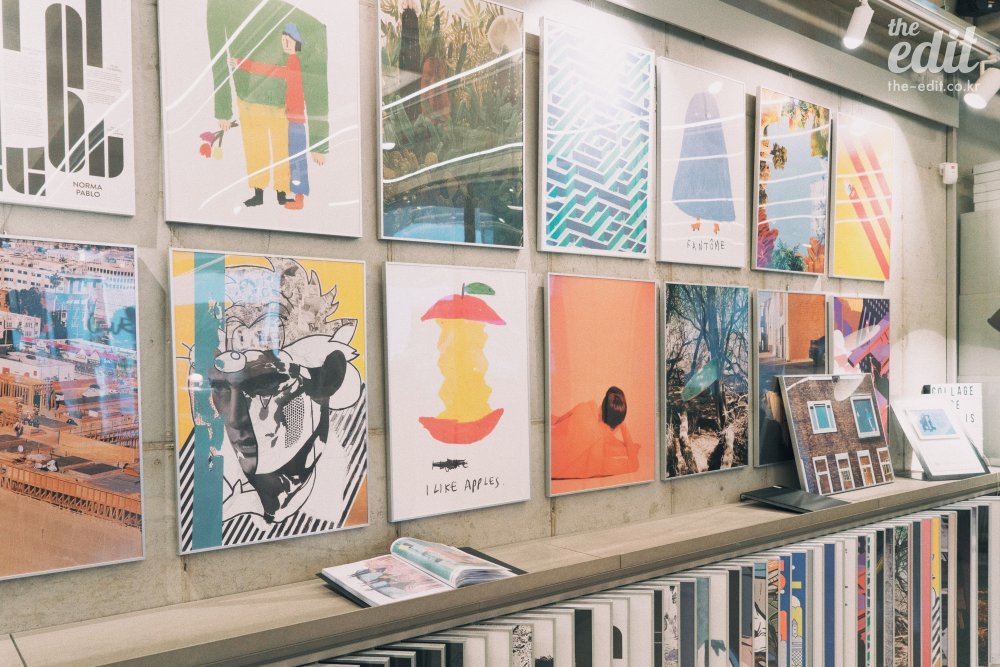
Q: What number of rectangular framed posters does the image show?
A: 14